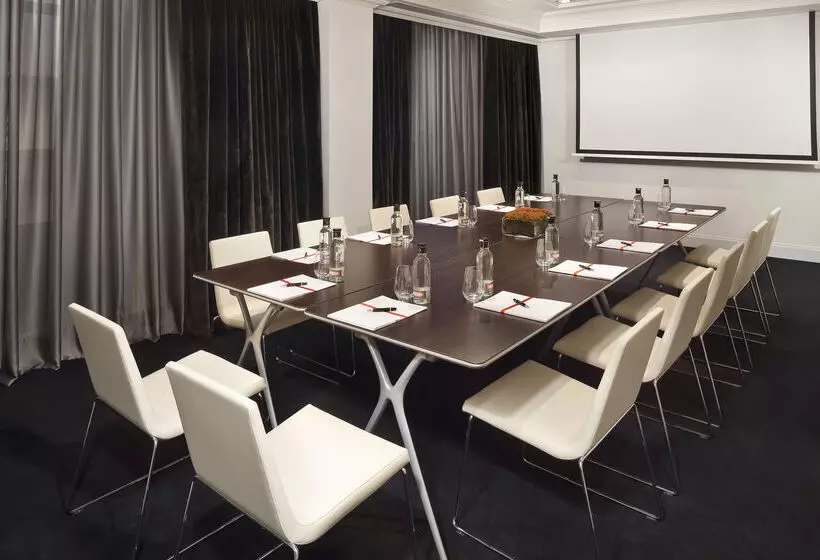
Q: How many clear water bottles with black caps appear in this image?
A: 12